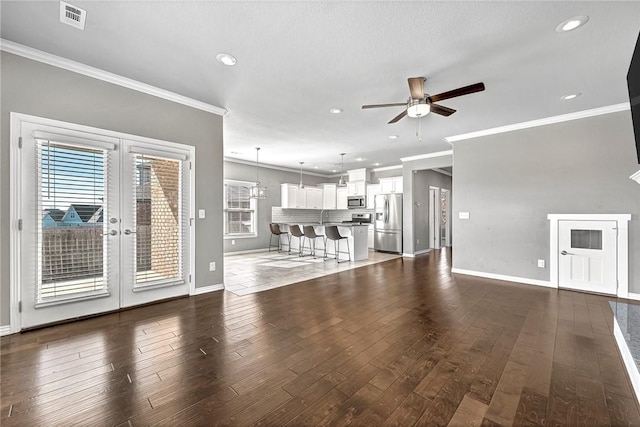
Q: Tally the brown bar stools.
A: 4